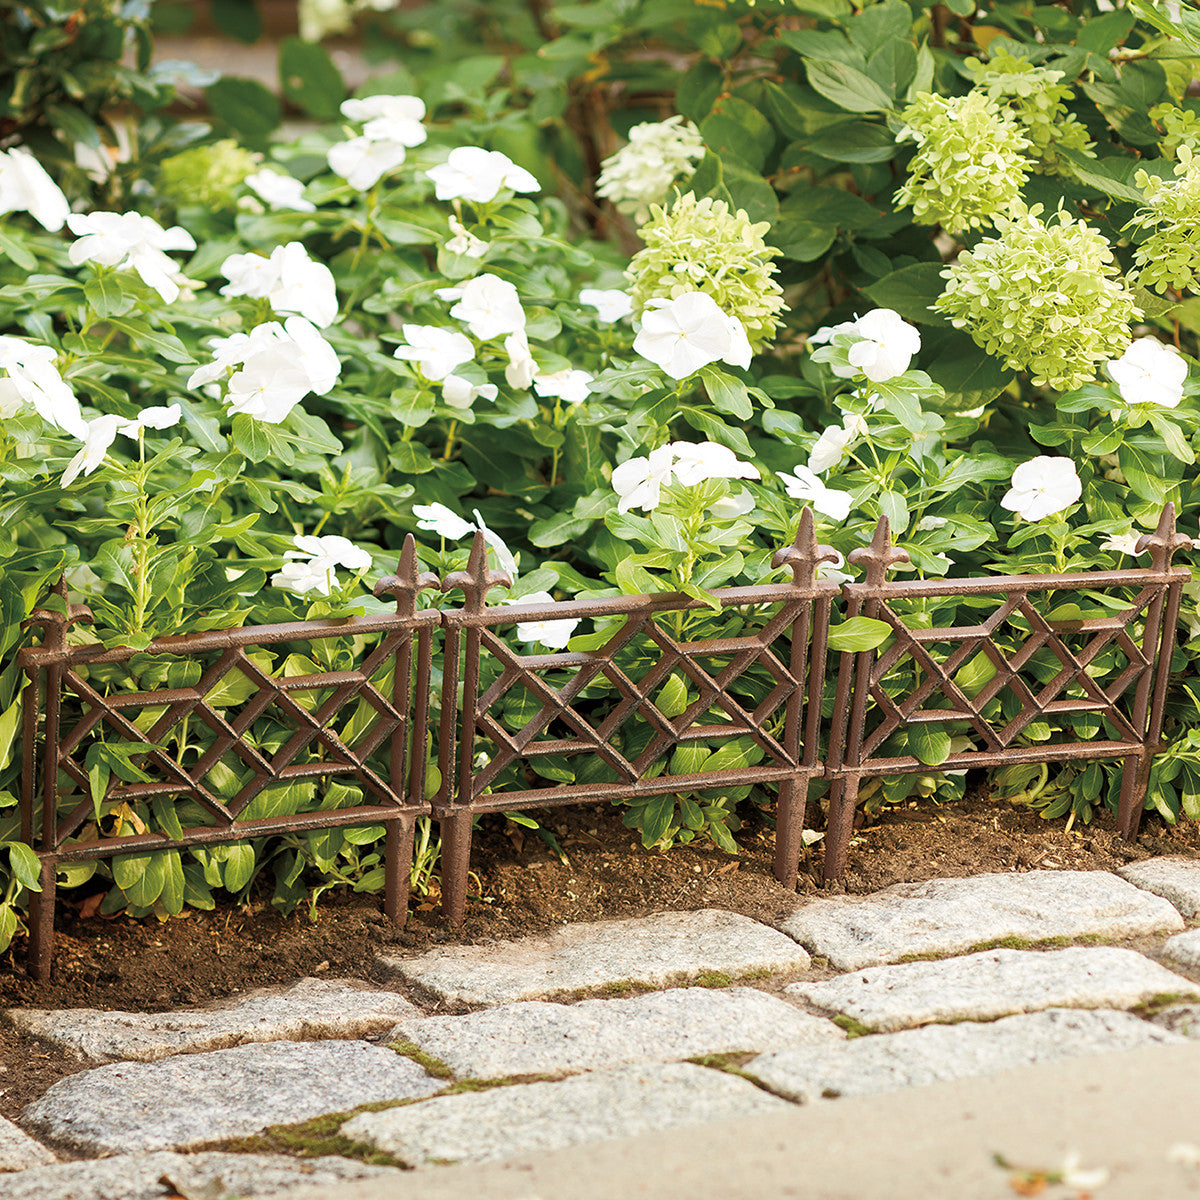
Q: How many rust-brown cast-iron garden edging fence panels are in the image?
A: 3